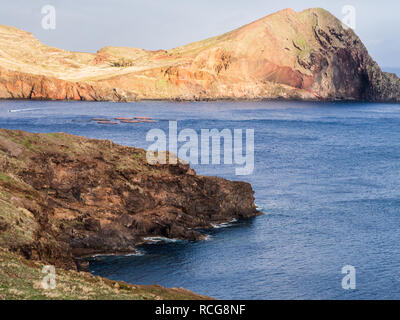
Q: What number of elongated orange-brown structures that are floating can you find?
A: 6